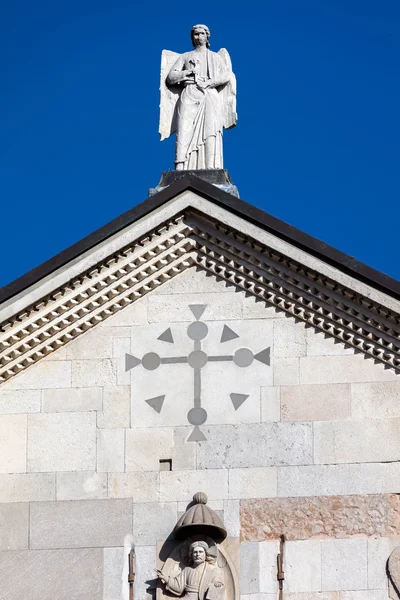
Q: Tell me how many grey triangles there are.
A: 8